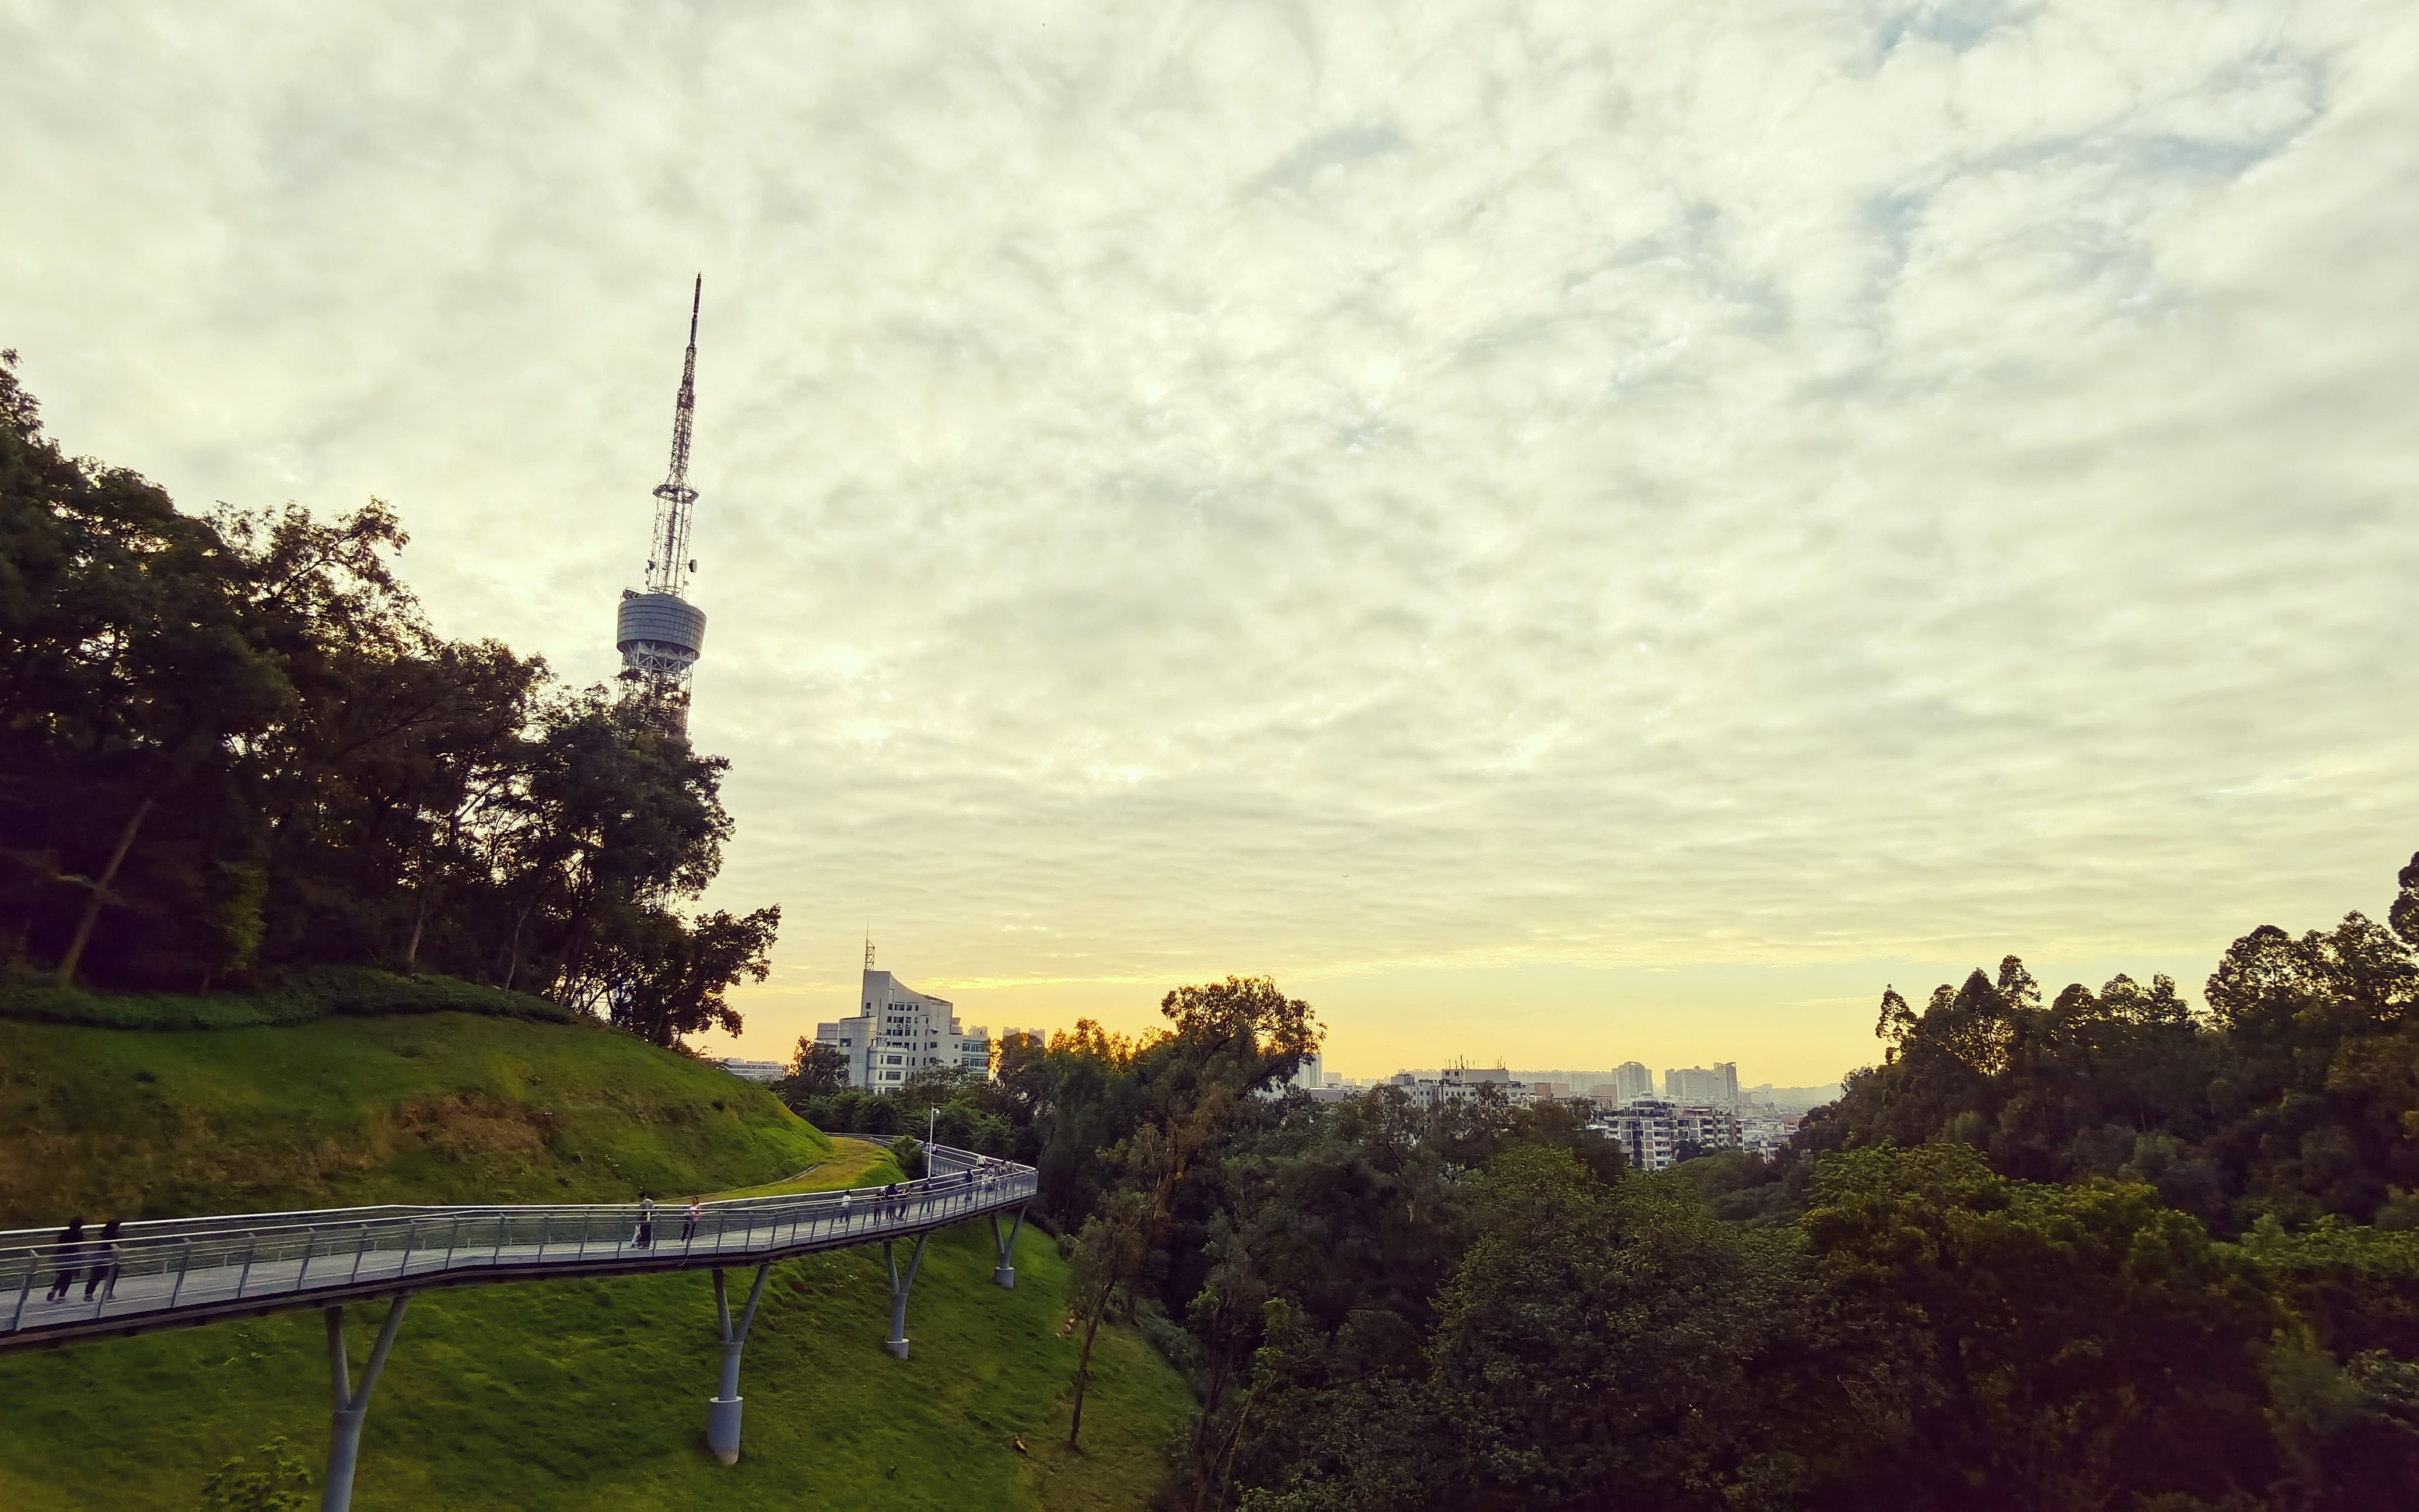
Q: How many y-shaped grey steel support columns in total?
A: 4